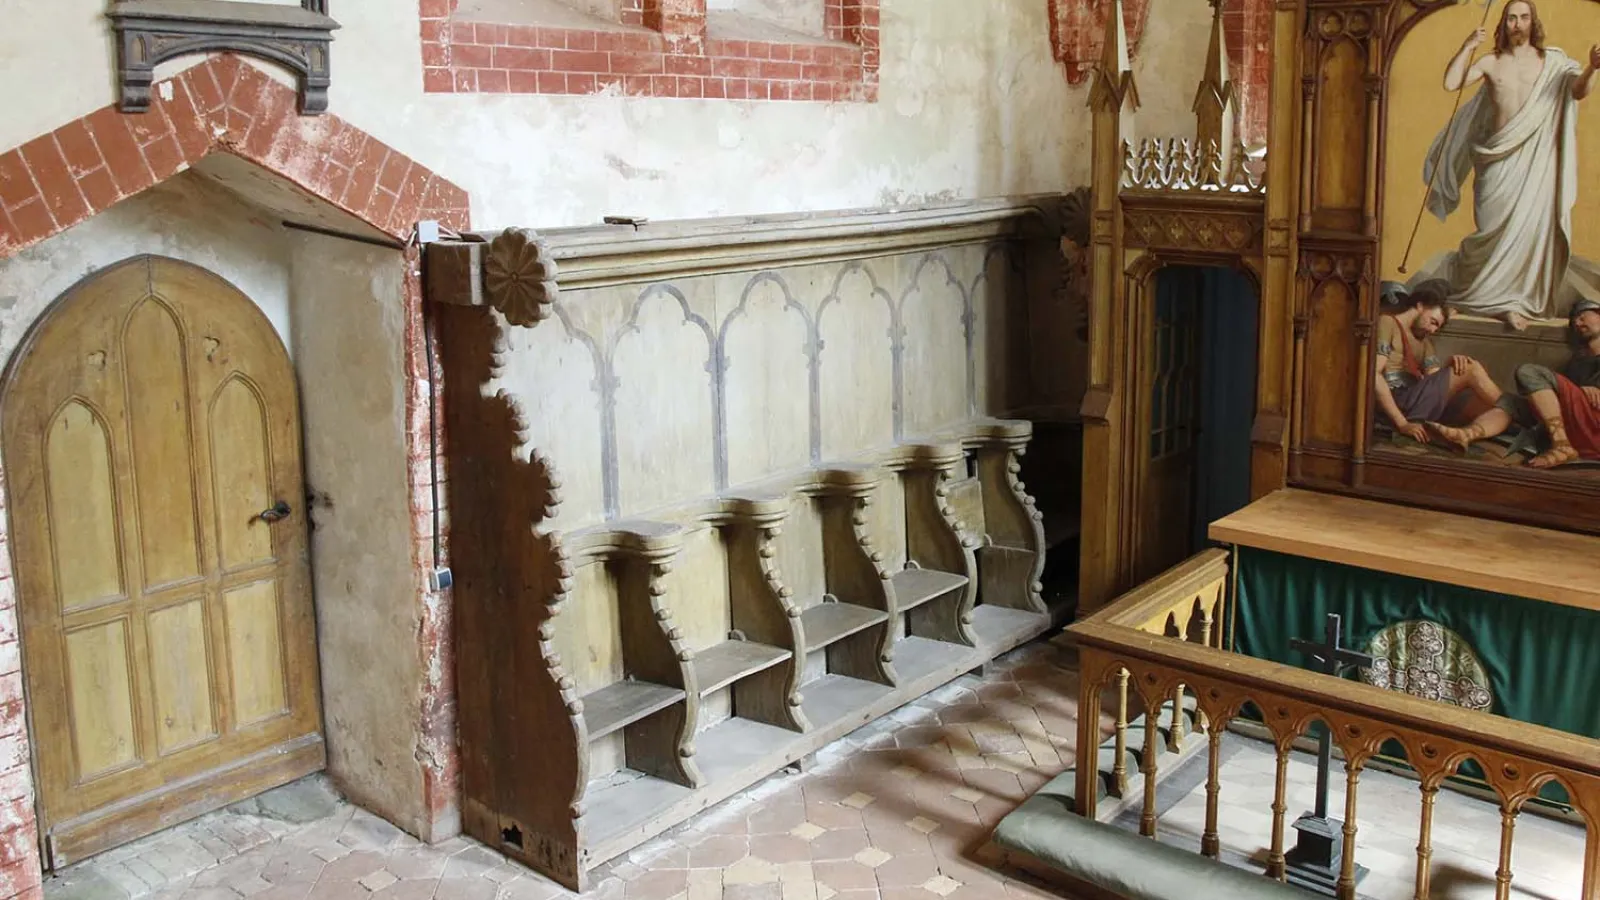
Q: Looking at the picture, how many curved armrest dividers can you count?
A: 5